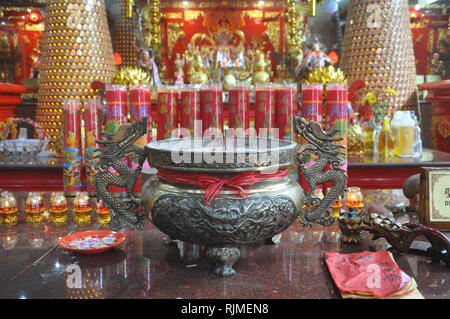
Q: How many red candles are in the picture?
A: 12